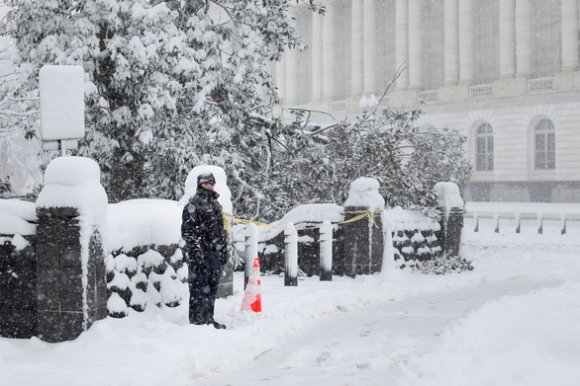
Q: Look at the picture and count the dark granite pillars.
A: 4